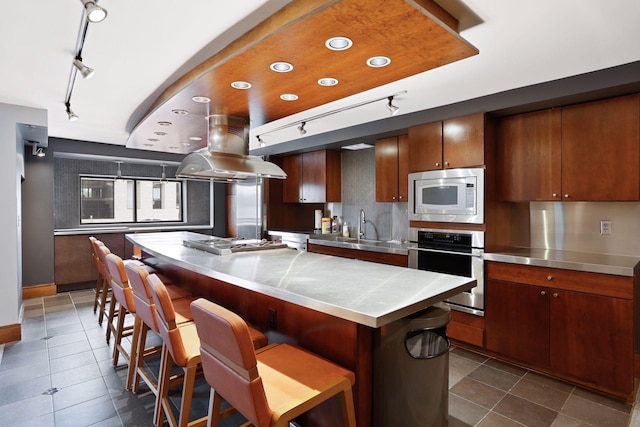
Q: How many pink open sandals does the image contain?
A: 0